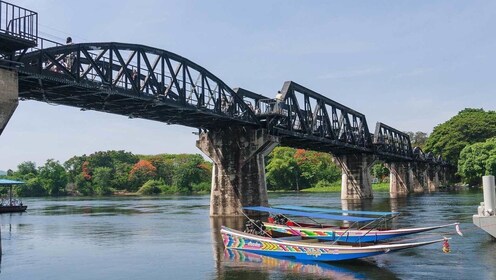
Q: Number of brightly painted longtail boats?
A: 2